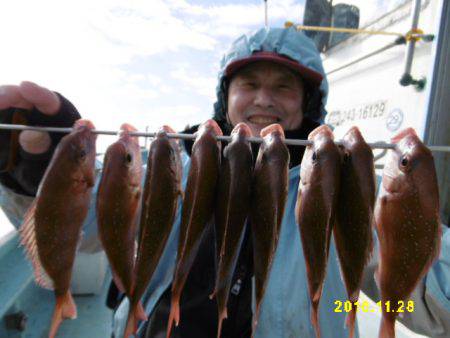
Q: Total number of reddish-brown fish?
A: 9